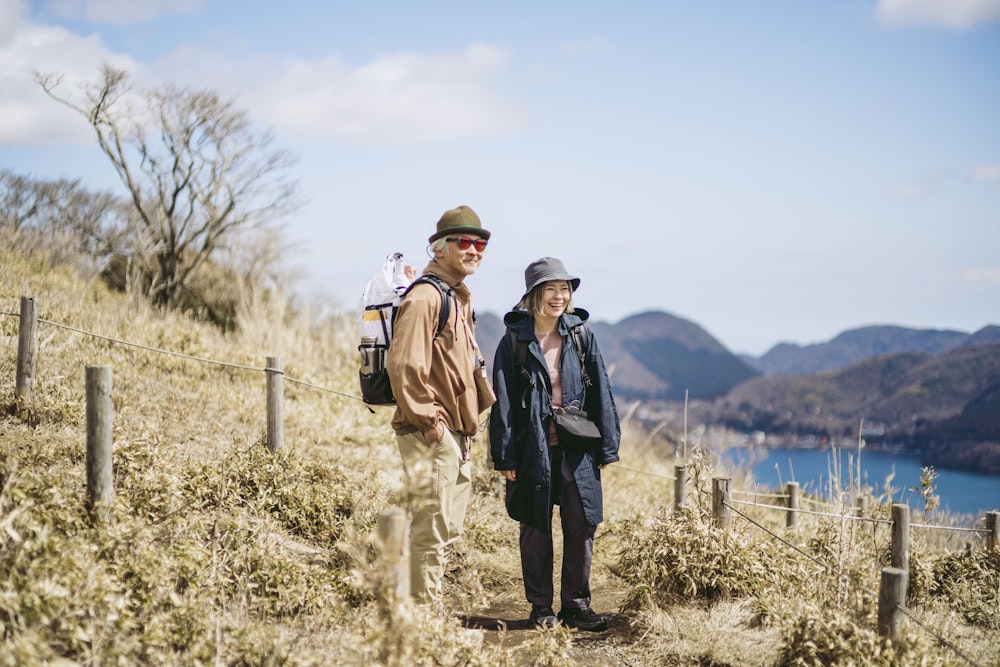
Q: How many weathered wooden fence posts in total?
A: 11